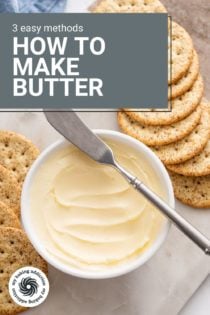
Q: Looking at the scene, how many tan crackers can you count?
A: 12